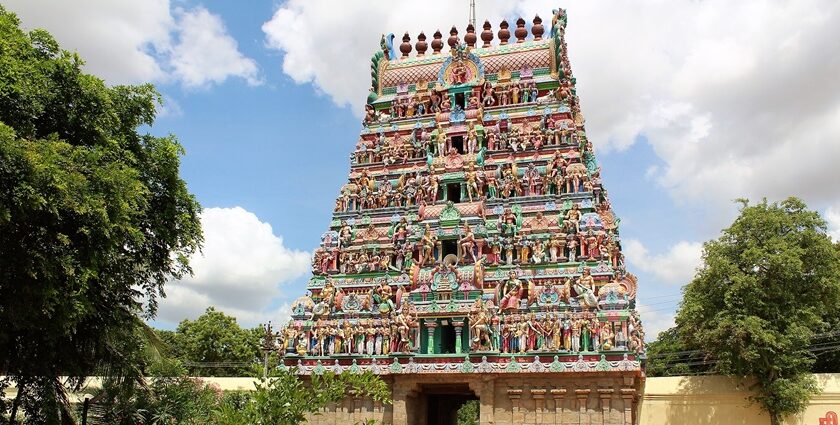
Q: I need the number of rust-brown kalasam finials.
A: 9